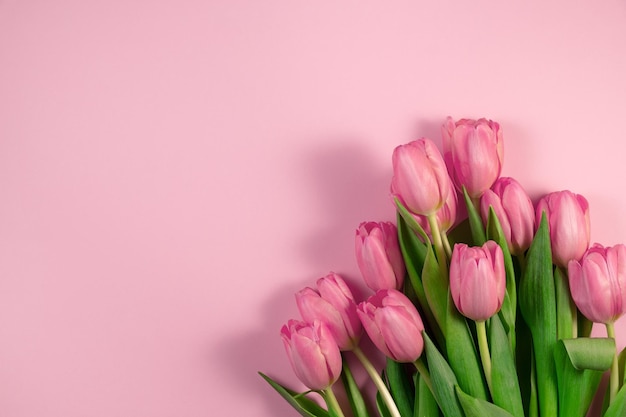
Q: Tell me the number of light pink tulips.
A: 11